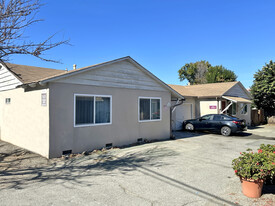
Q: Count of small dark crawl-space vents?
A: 3